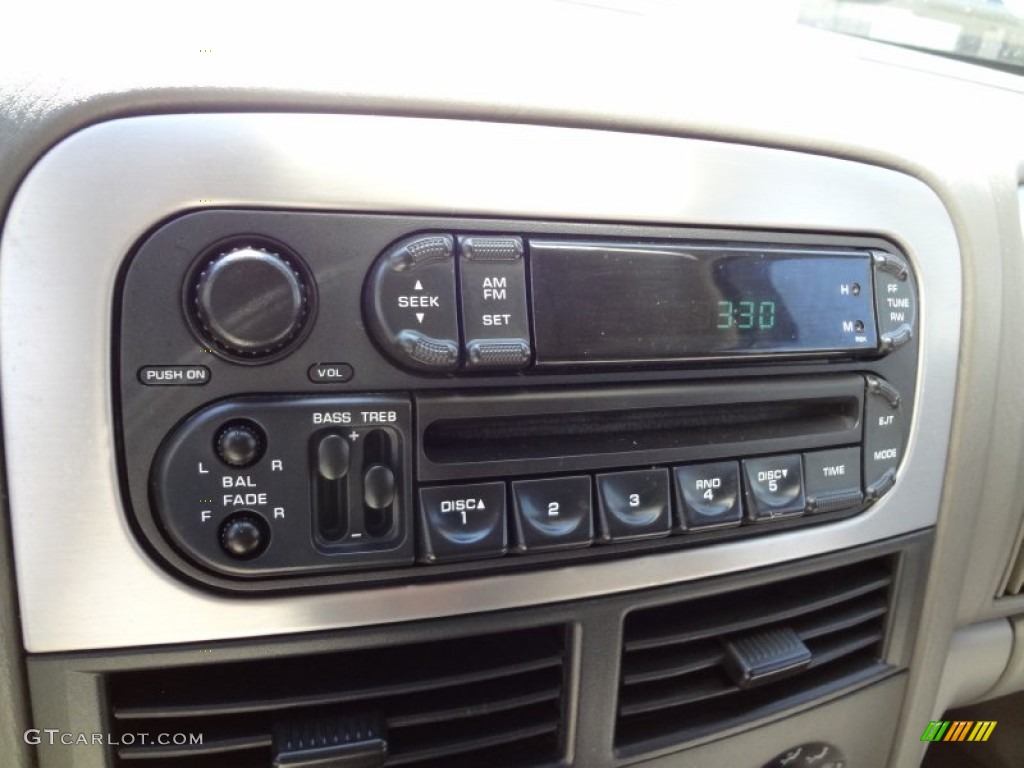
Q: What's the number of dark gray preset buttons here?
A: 5